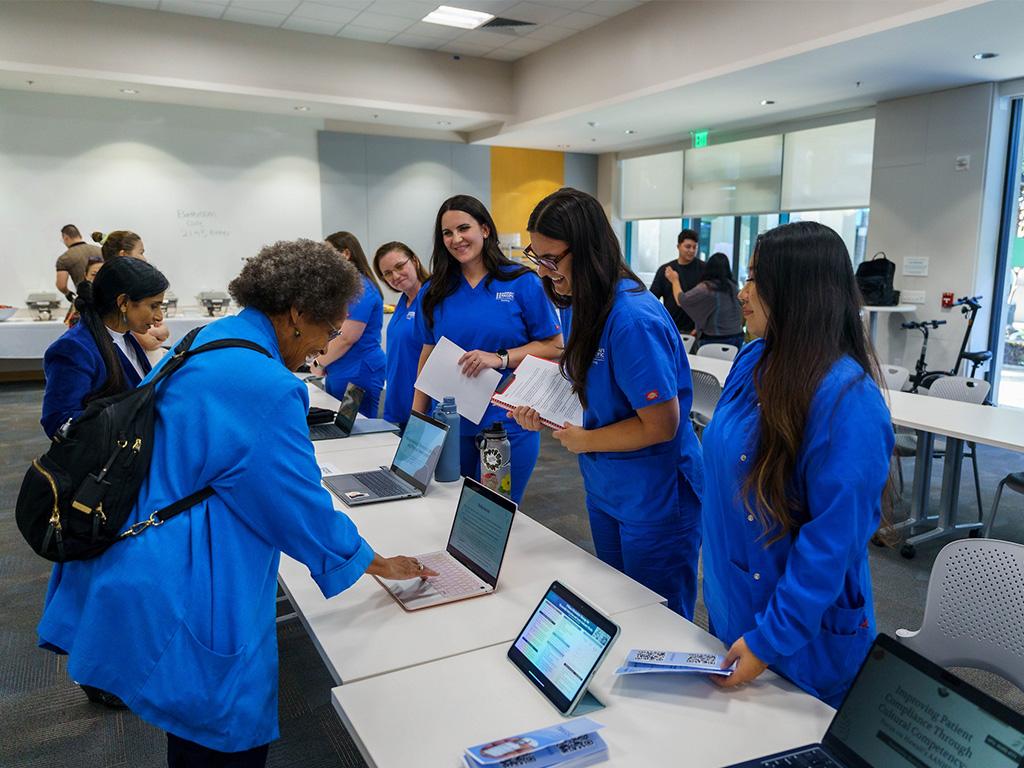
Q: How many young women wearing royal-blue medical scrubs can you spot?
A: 5